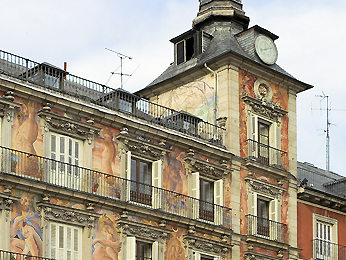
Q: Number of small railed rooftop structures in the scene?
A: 3